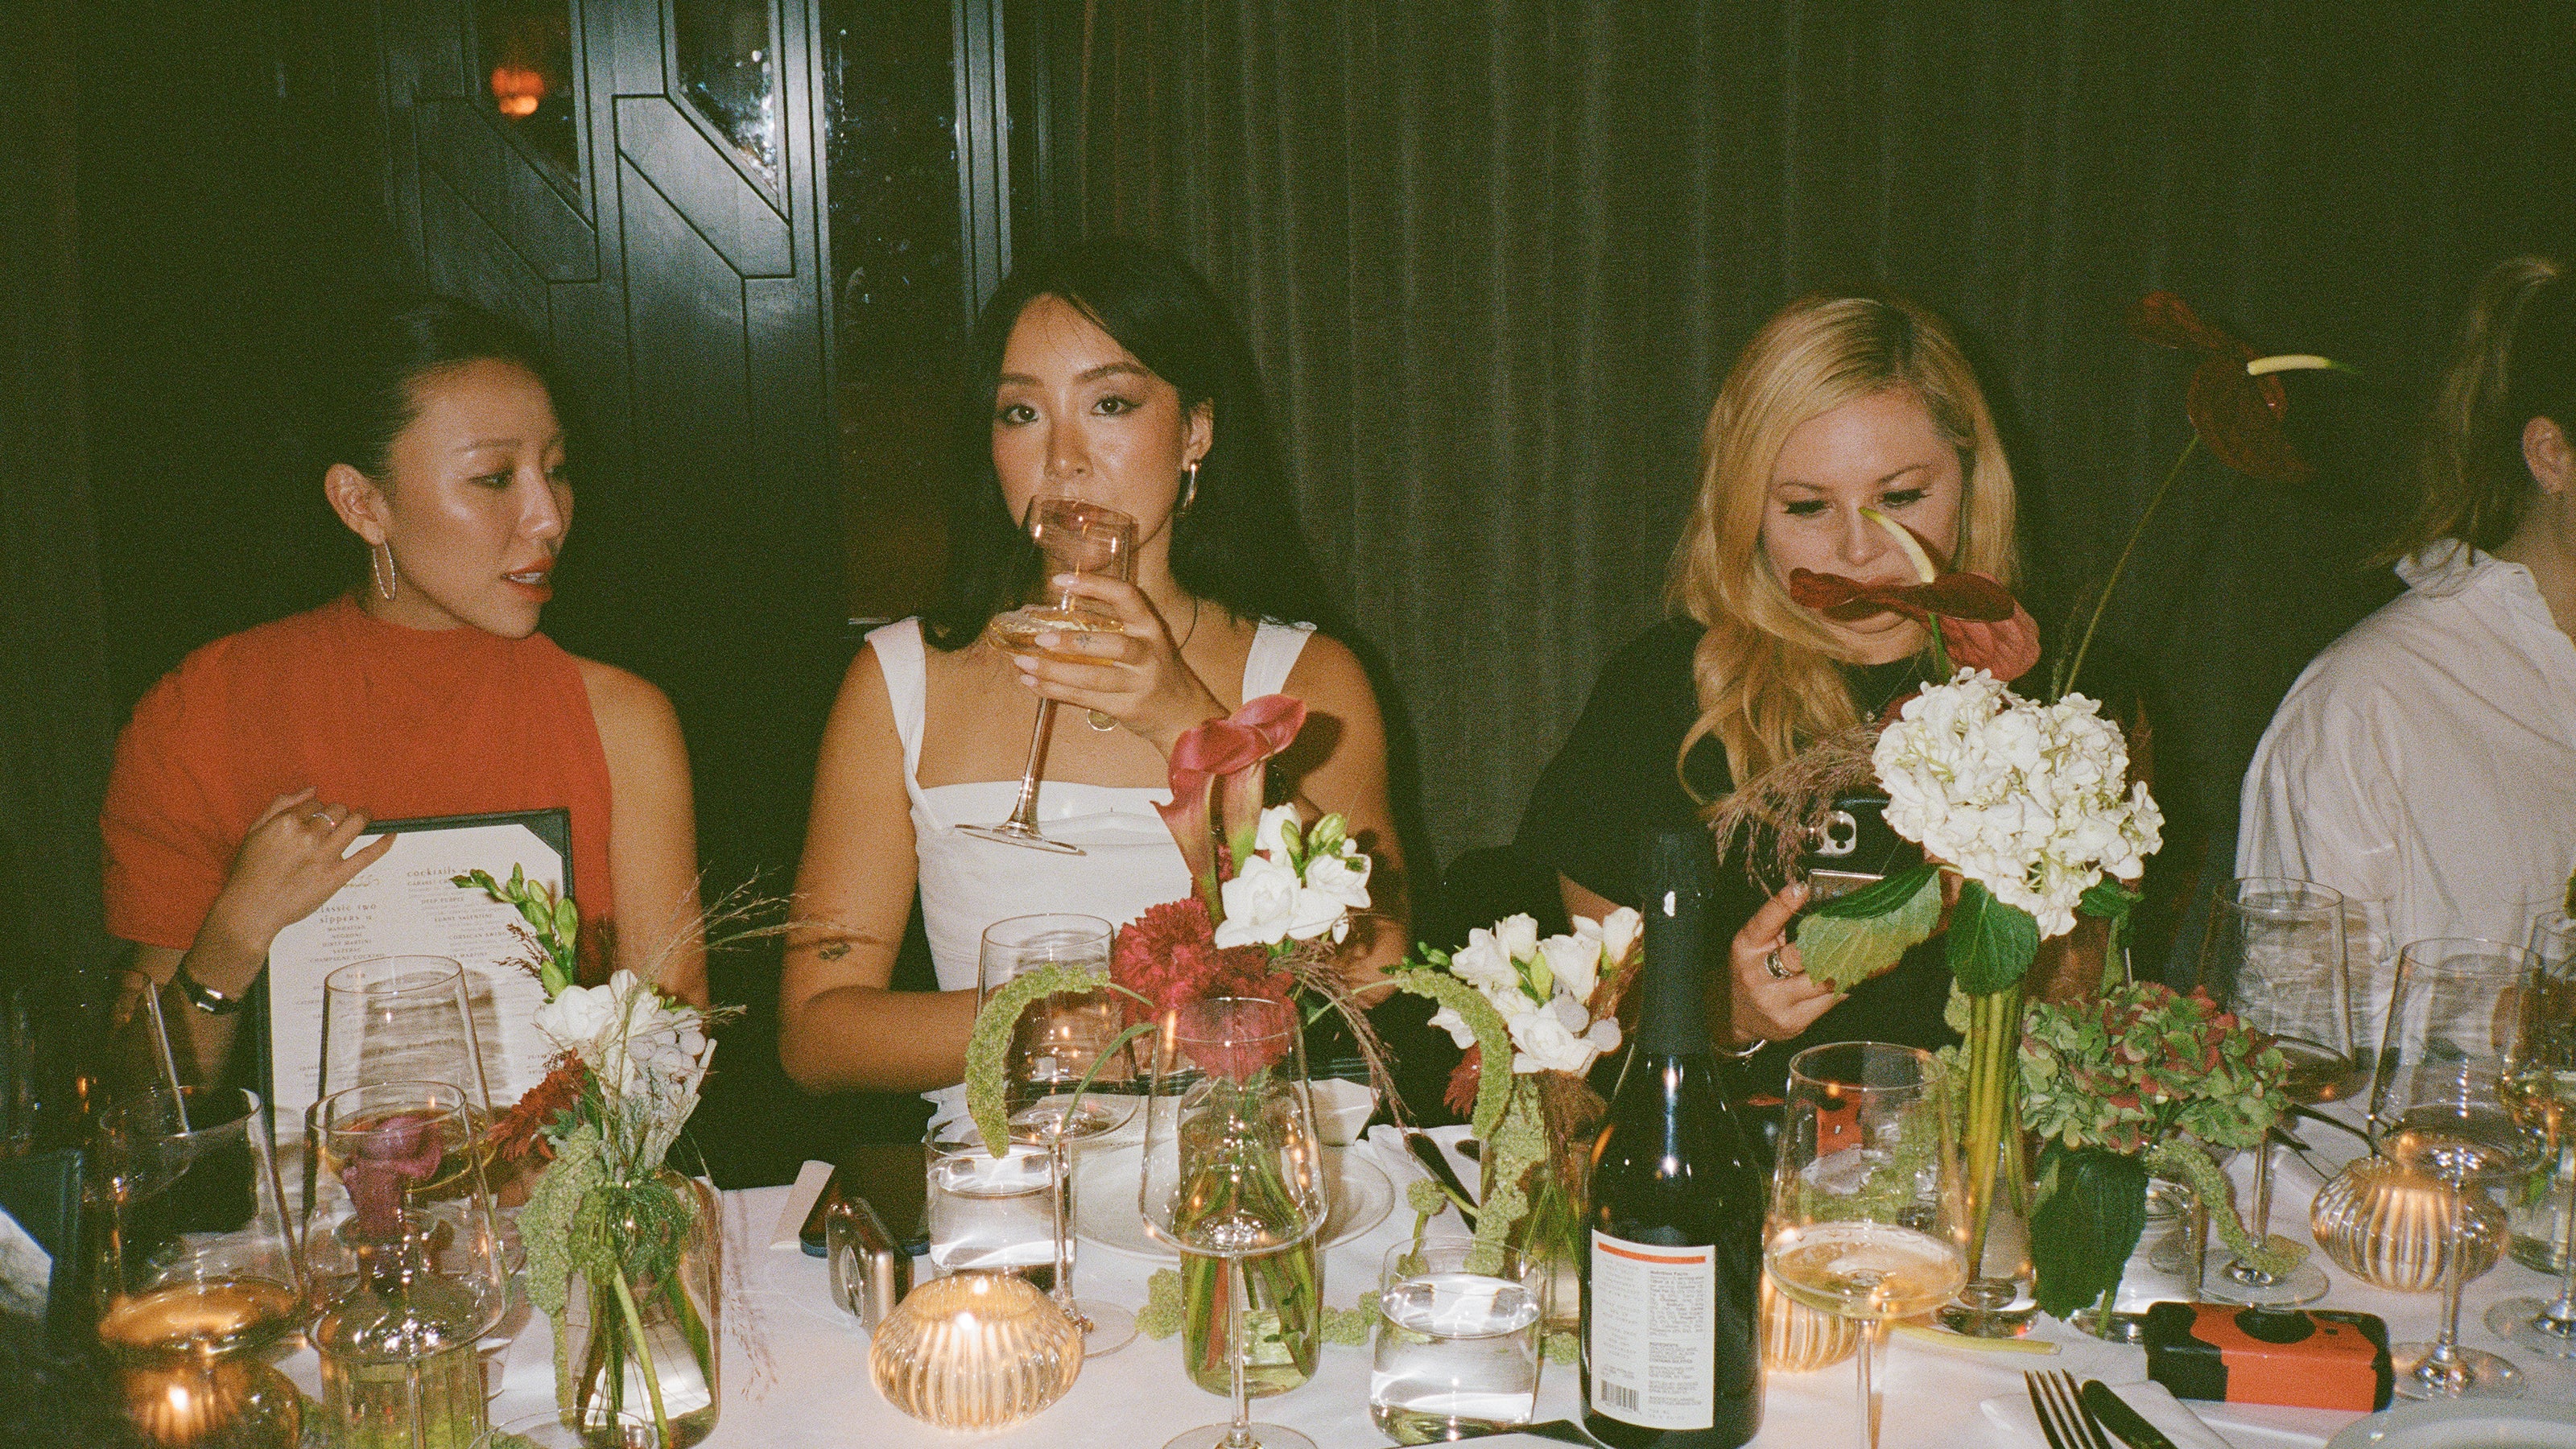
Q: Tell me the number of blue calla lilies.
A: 0